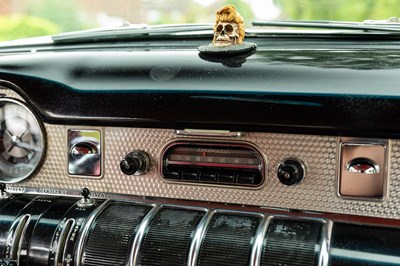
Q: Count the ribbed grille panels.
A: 4